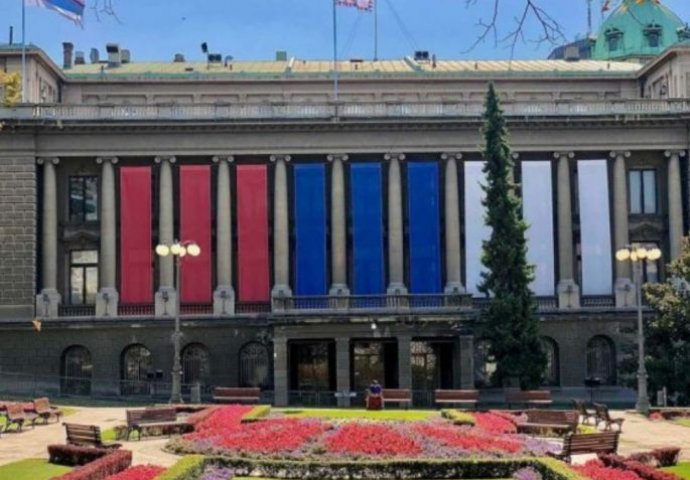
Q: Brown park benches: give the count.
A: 12